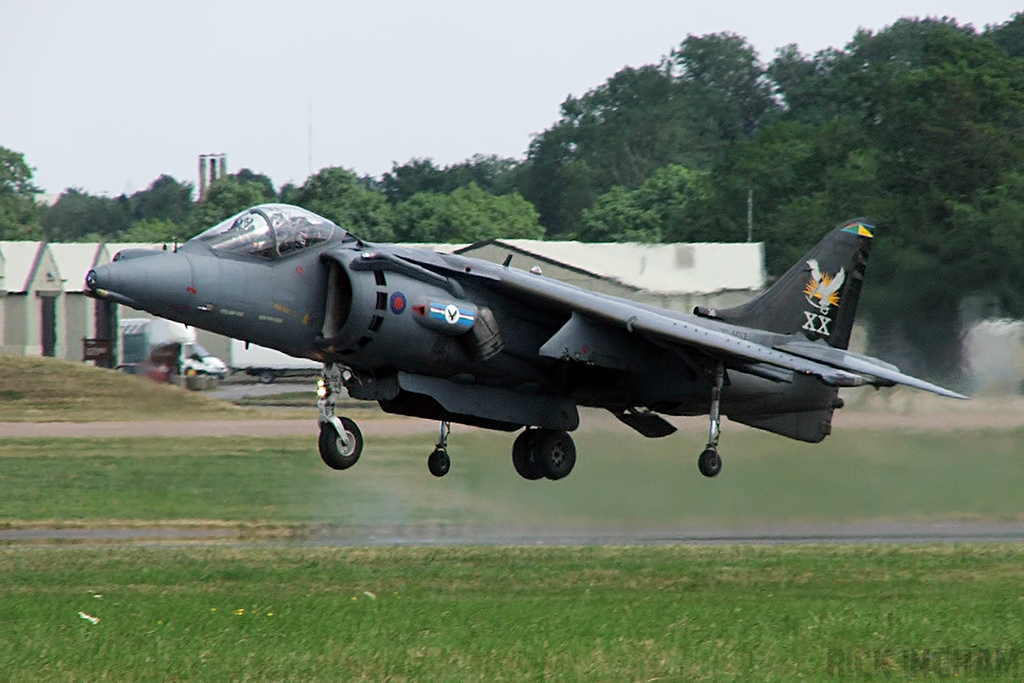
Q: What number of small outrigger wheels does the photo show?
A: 2